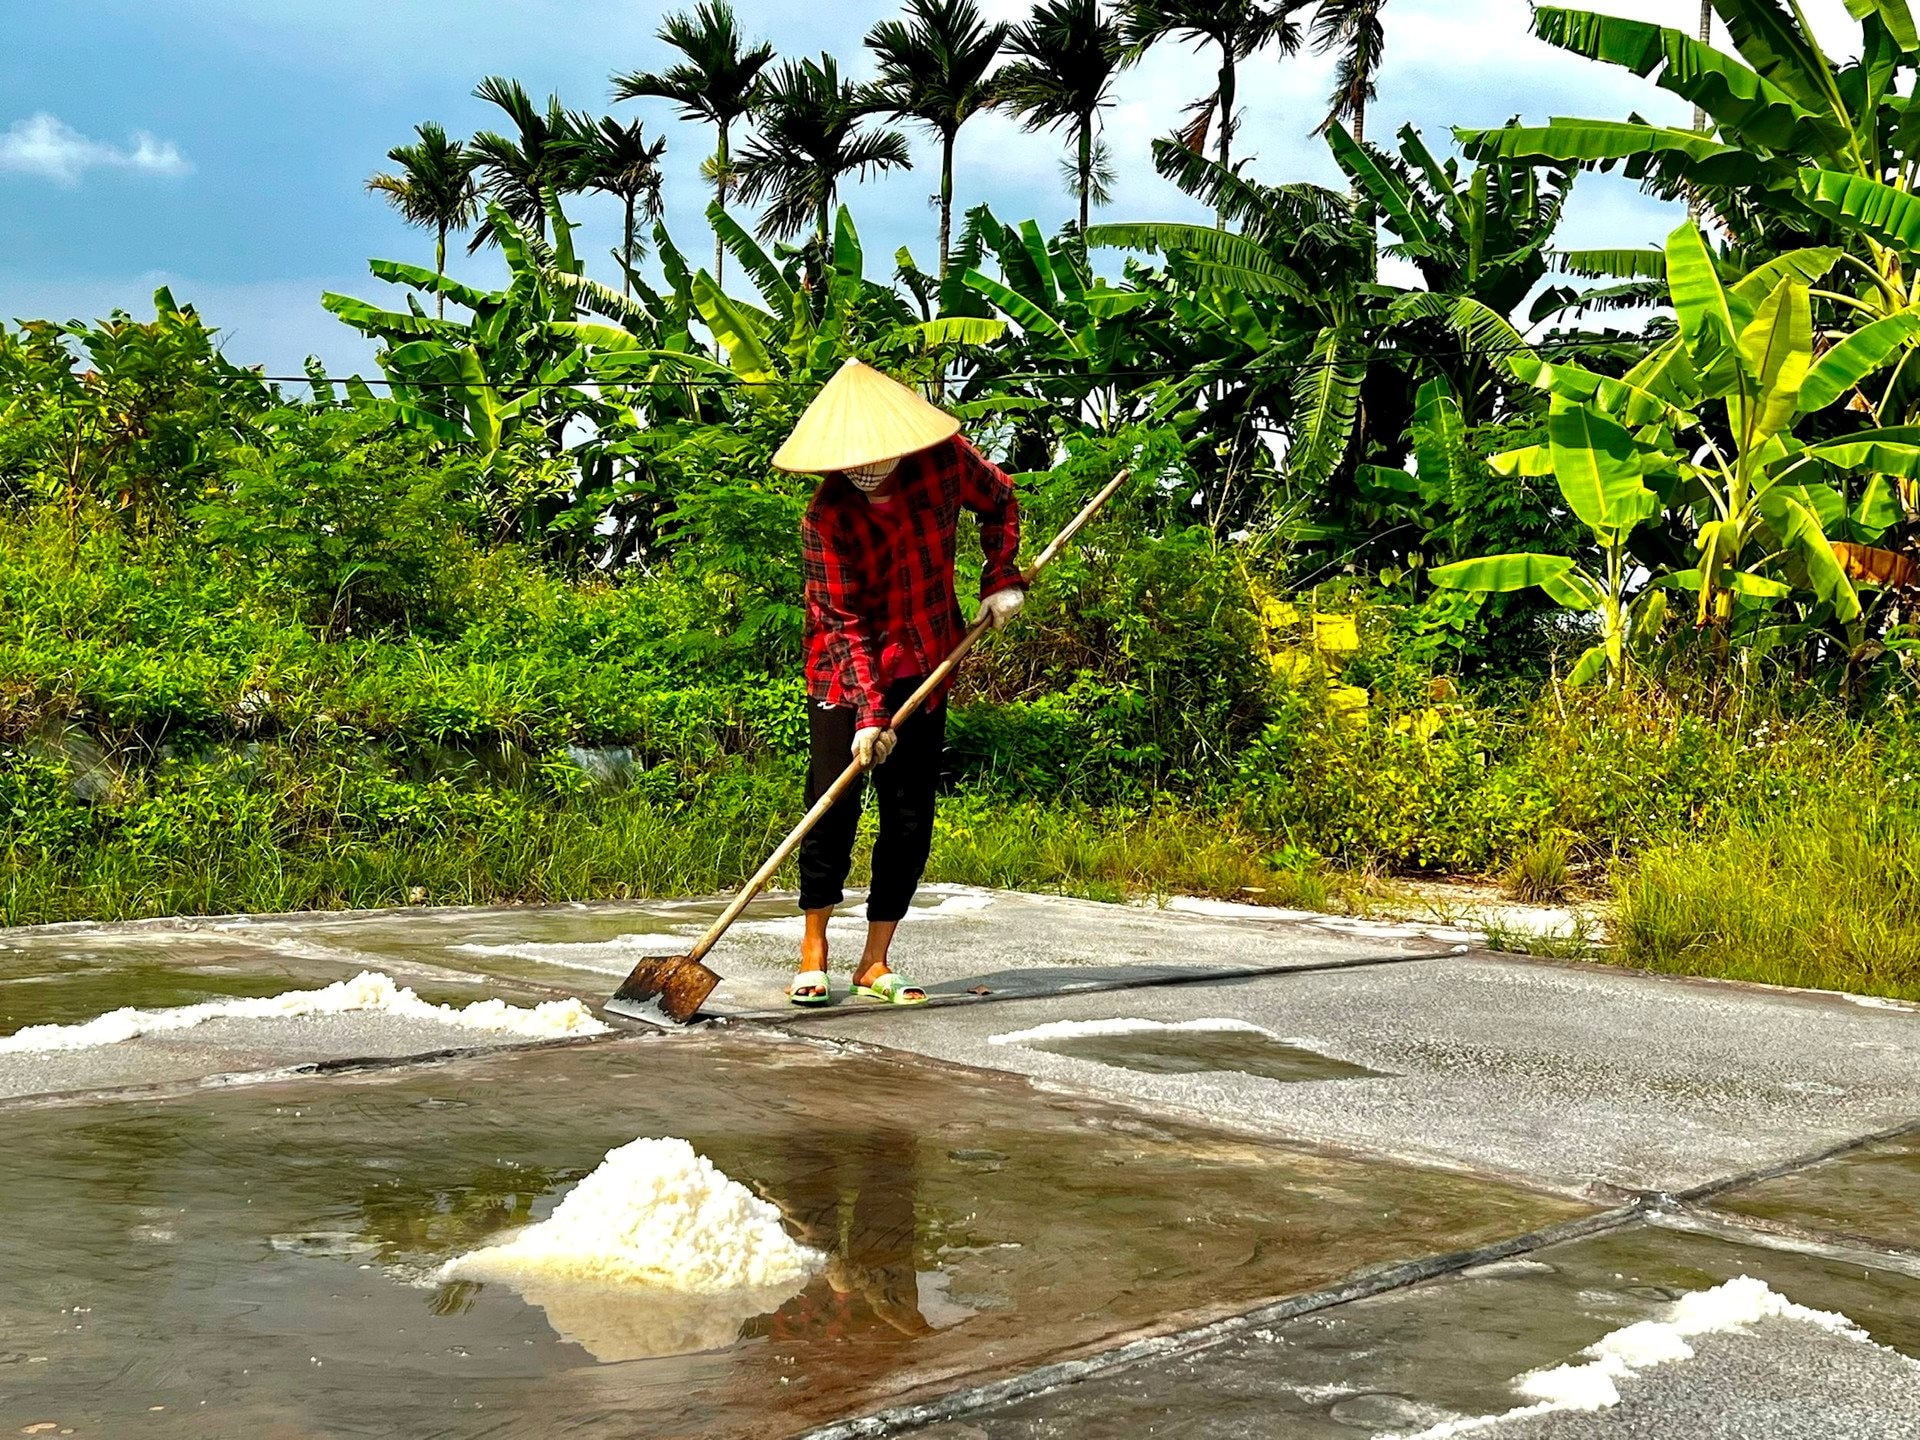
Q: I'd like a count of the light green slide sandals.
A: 2